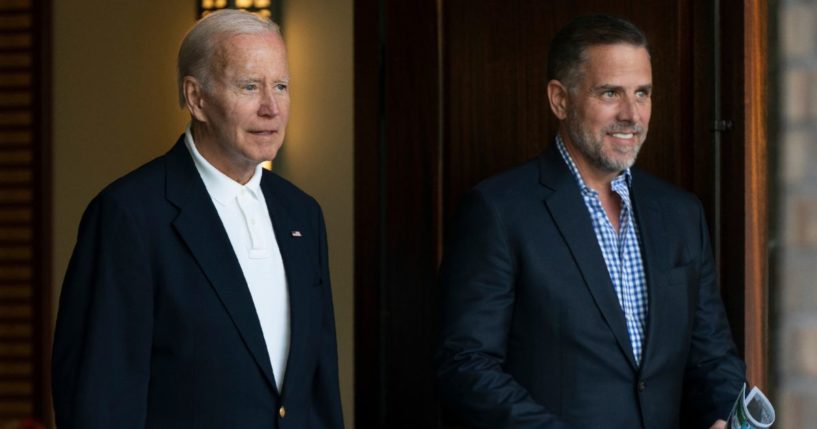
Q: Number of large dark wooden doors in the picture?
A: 1